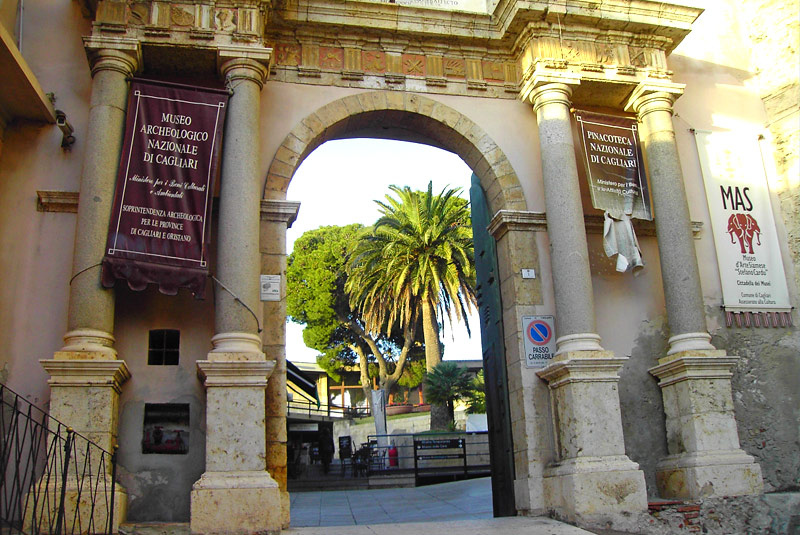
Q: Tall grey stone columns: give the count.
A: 4